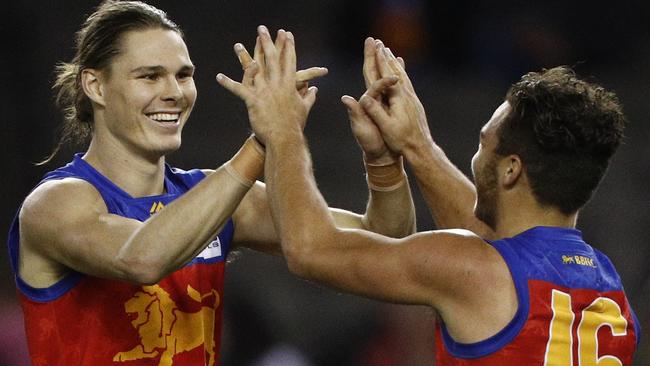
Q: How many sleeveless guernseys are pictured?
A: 2